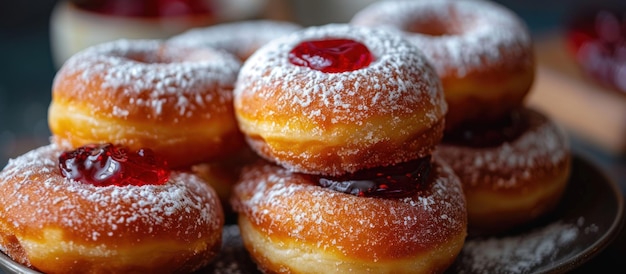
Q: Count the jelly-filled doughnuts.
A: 4